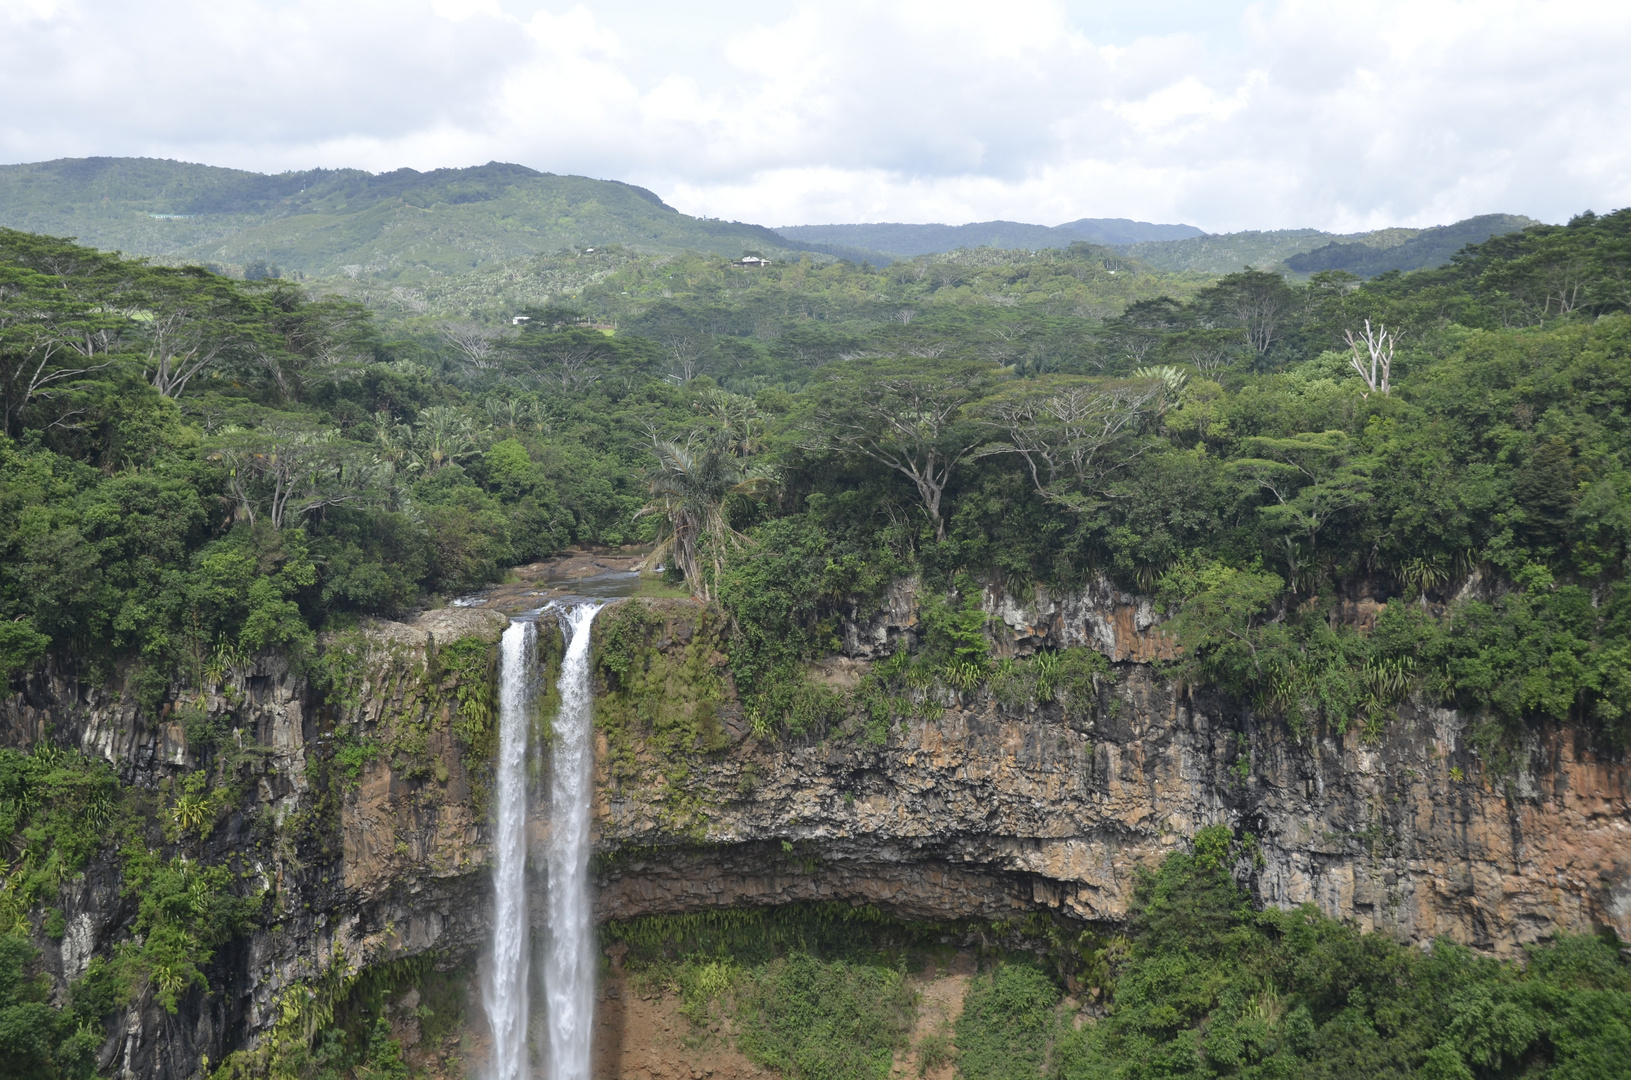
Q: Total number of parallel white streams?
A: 2